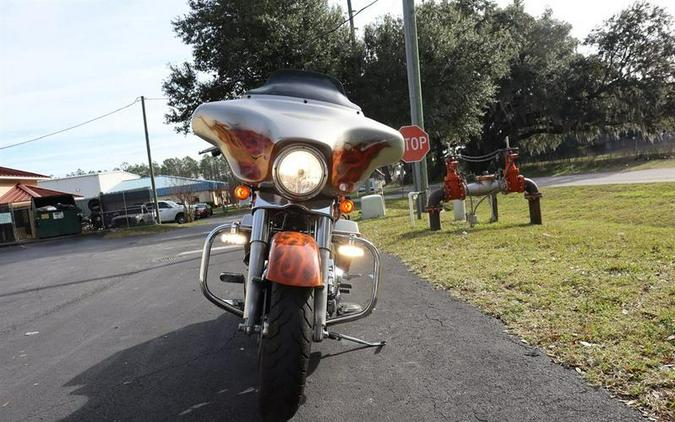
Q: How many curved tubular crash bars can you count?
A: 2